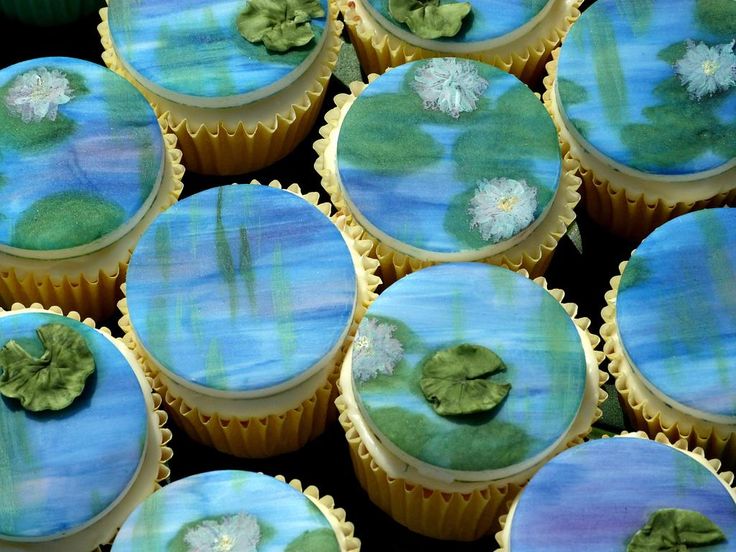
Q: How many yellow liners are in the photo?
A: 11